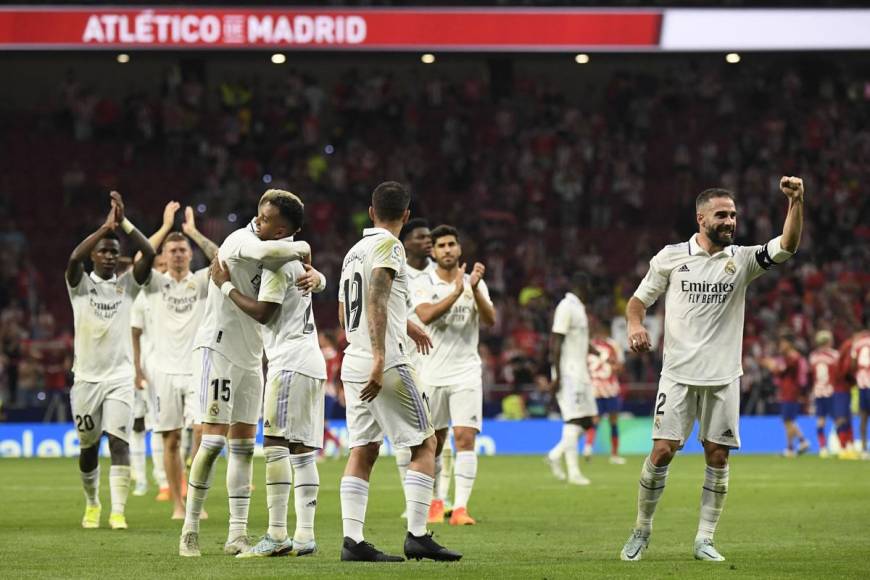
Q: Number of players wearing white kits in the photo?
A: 10